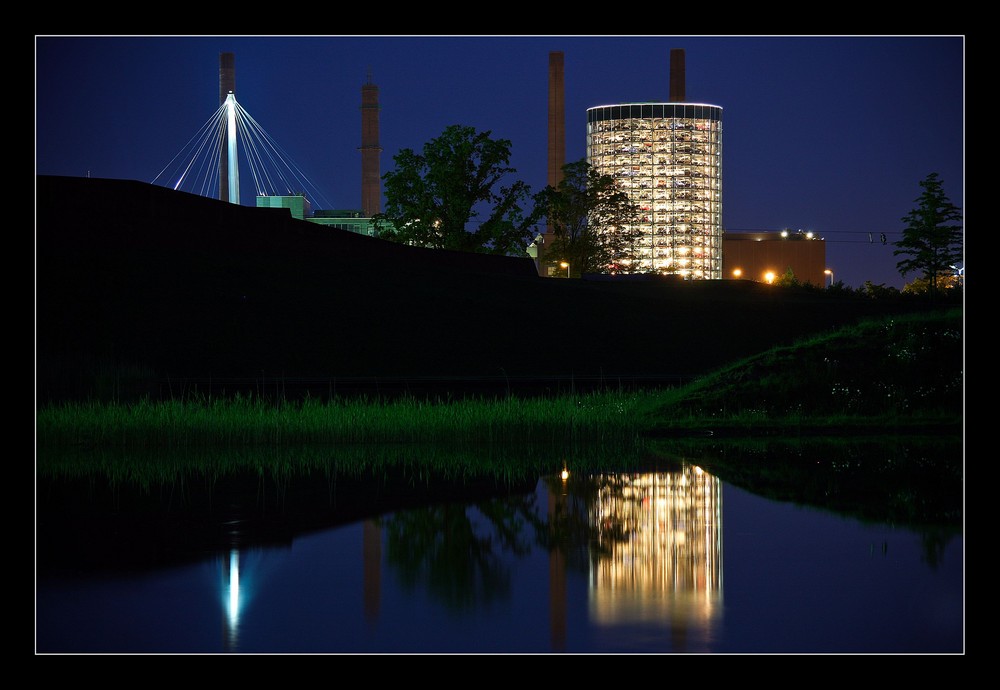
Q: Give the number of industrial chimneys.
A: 4